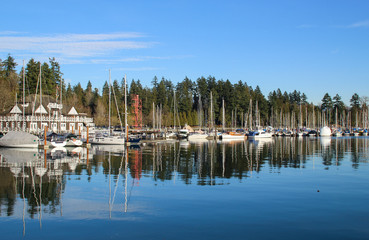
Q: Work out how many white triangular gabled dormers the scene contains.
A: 3